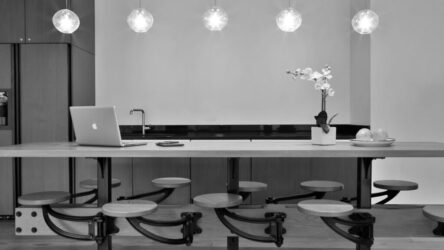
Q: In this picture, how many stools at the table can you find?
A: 10